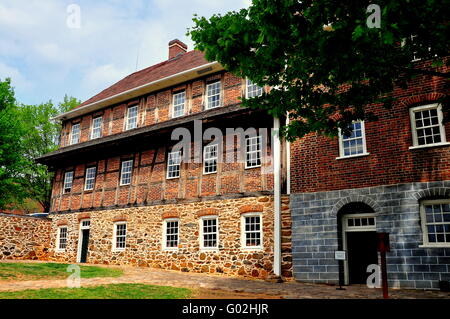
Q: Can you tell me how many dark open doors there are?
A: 2